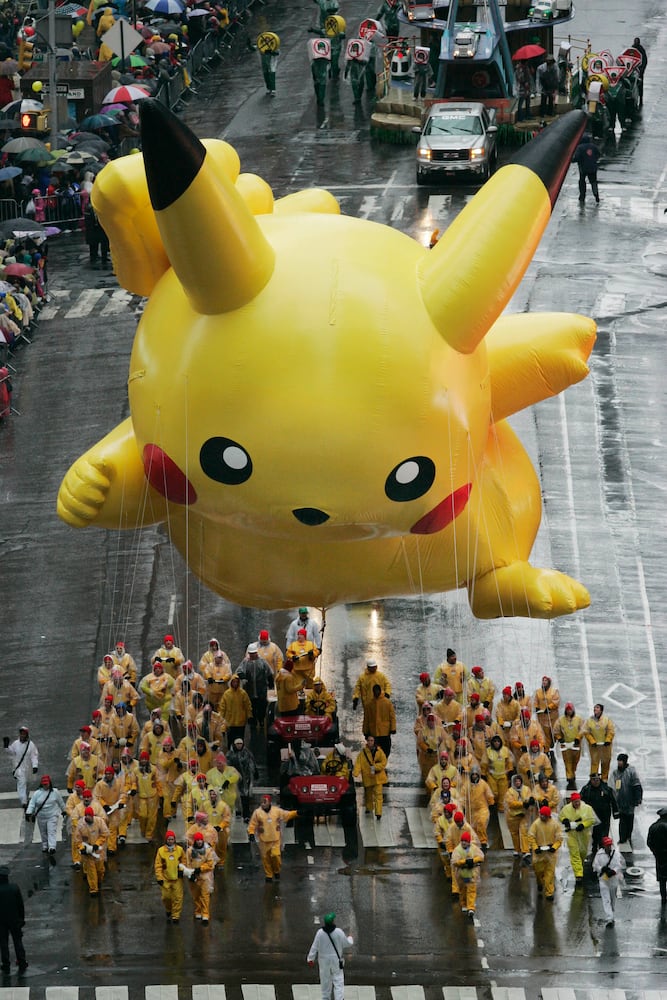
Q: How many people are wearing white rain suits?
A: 5